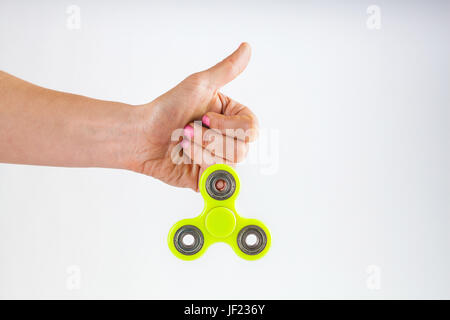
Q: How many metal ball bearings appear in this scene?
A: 3